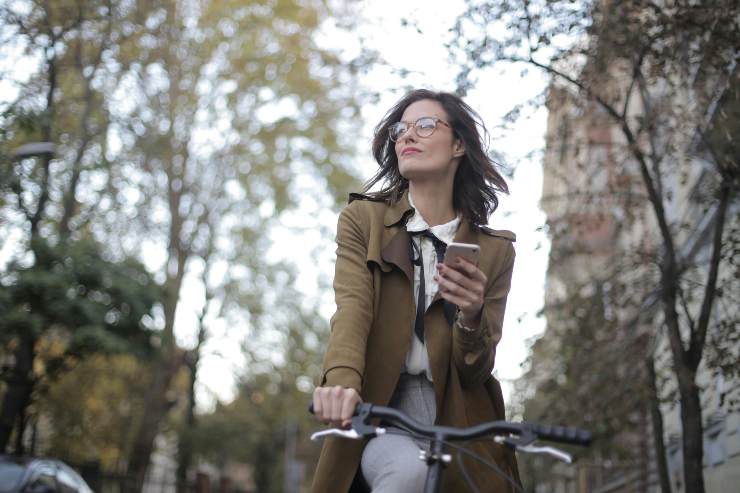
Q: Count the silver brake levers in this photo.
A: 2